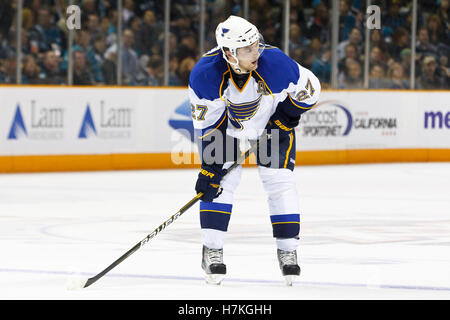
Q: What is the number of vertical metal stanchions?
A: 10